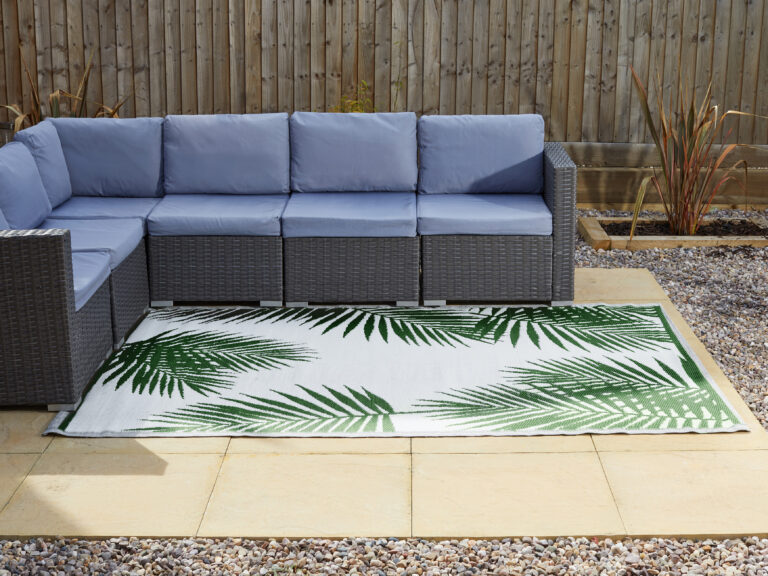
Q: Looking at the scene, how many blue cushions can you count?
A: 13